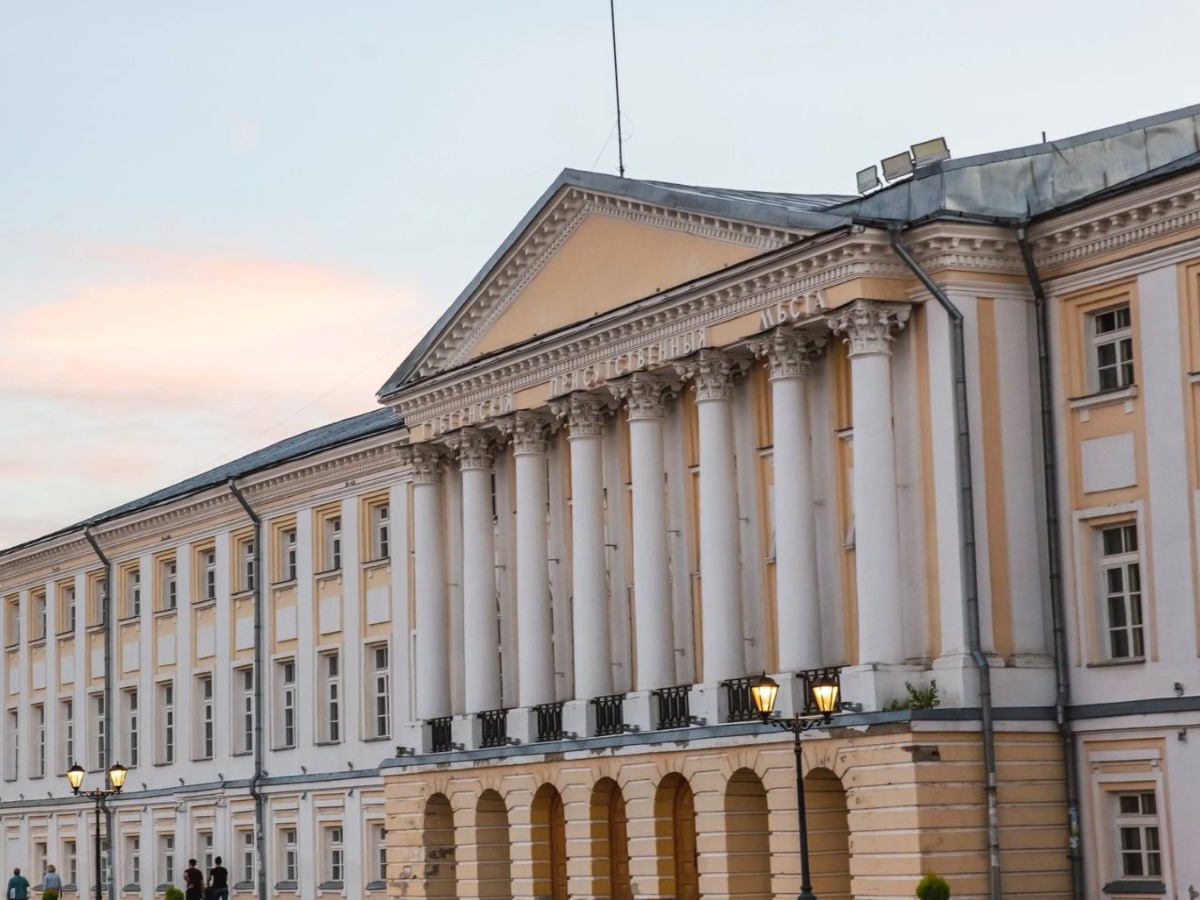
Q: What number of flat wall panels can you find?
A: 12